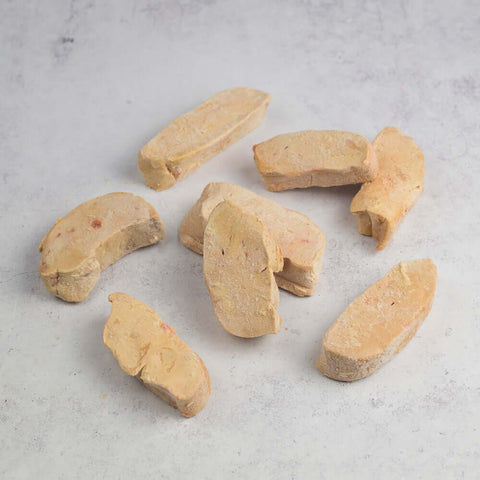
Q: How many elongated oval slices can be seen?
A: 8